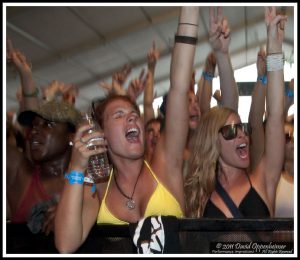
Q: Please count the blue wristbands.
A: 4